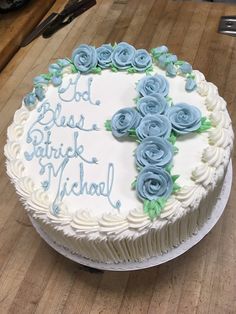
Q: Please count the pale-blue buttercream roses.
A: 11